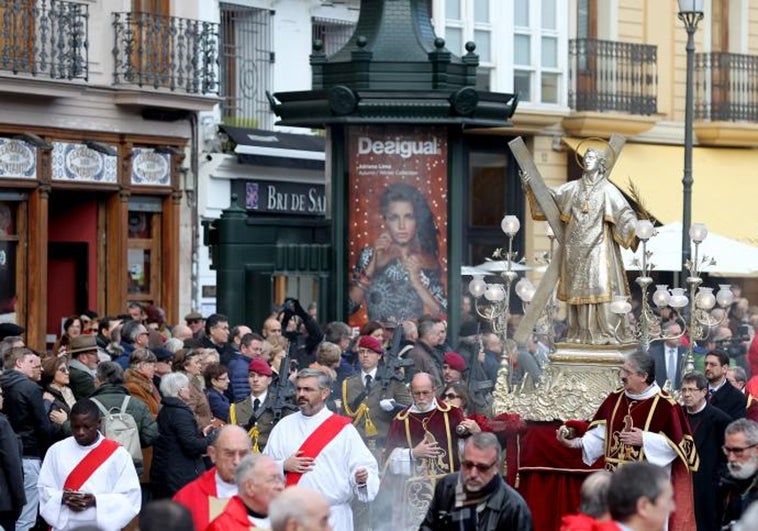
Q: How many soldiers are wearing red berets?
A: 3